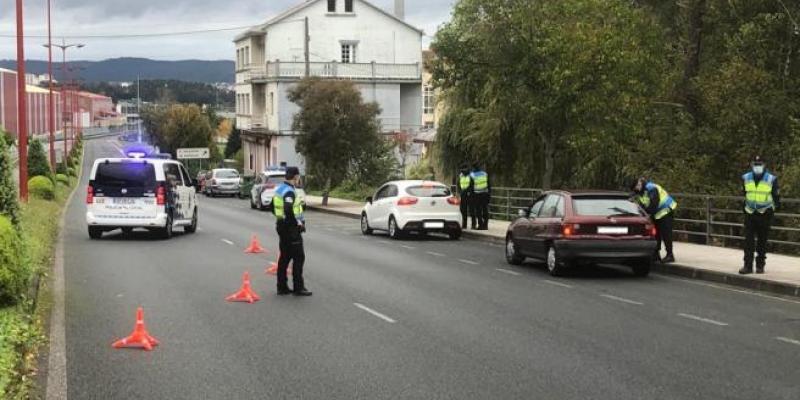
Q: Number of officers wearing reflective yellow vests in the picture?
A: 5